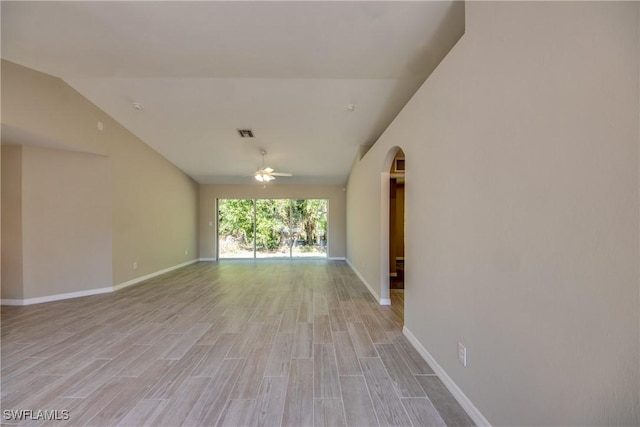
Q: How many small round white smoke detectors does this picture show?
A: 2